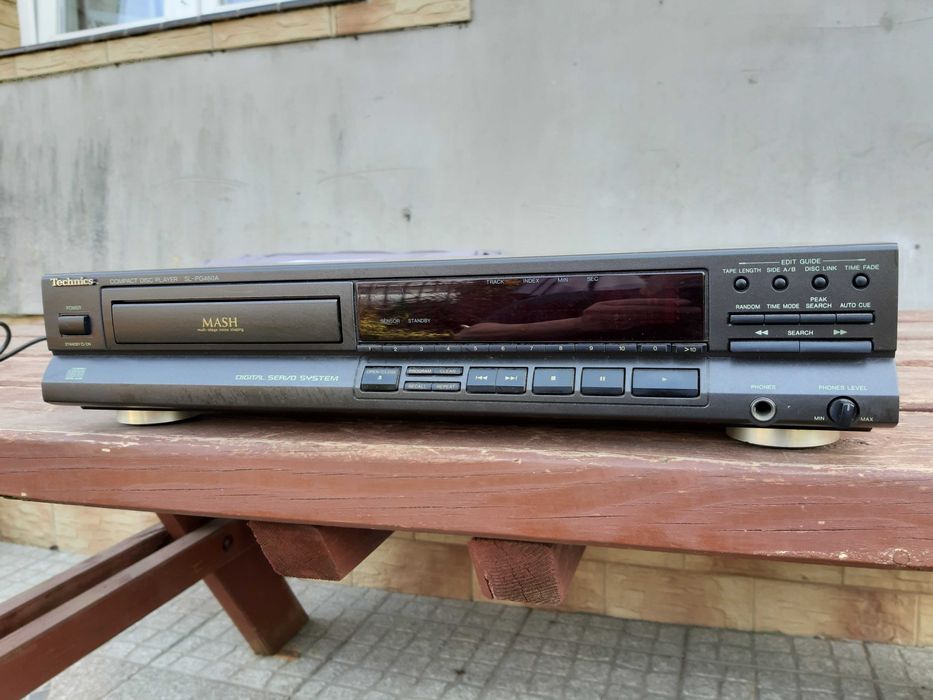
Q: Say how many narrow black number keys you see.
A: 12